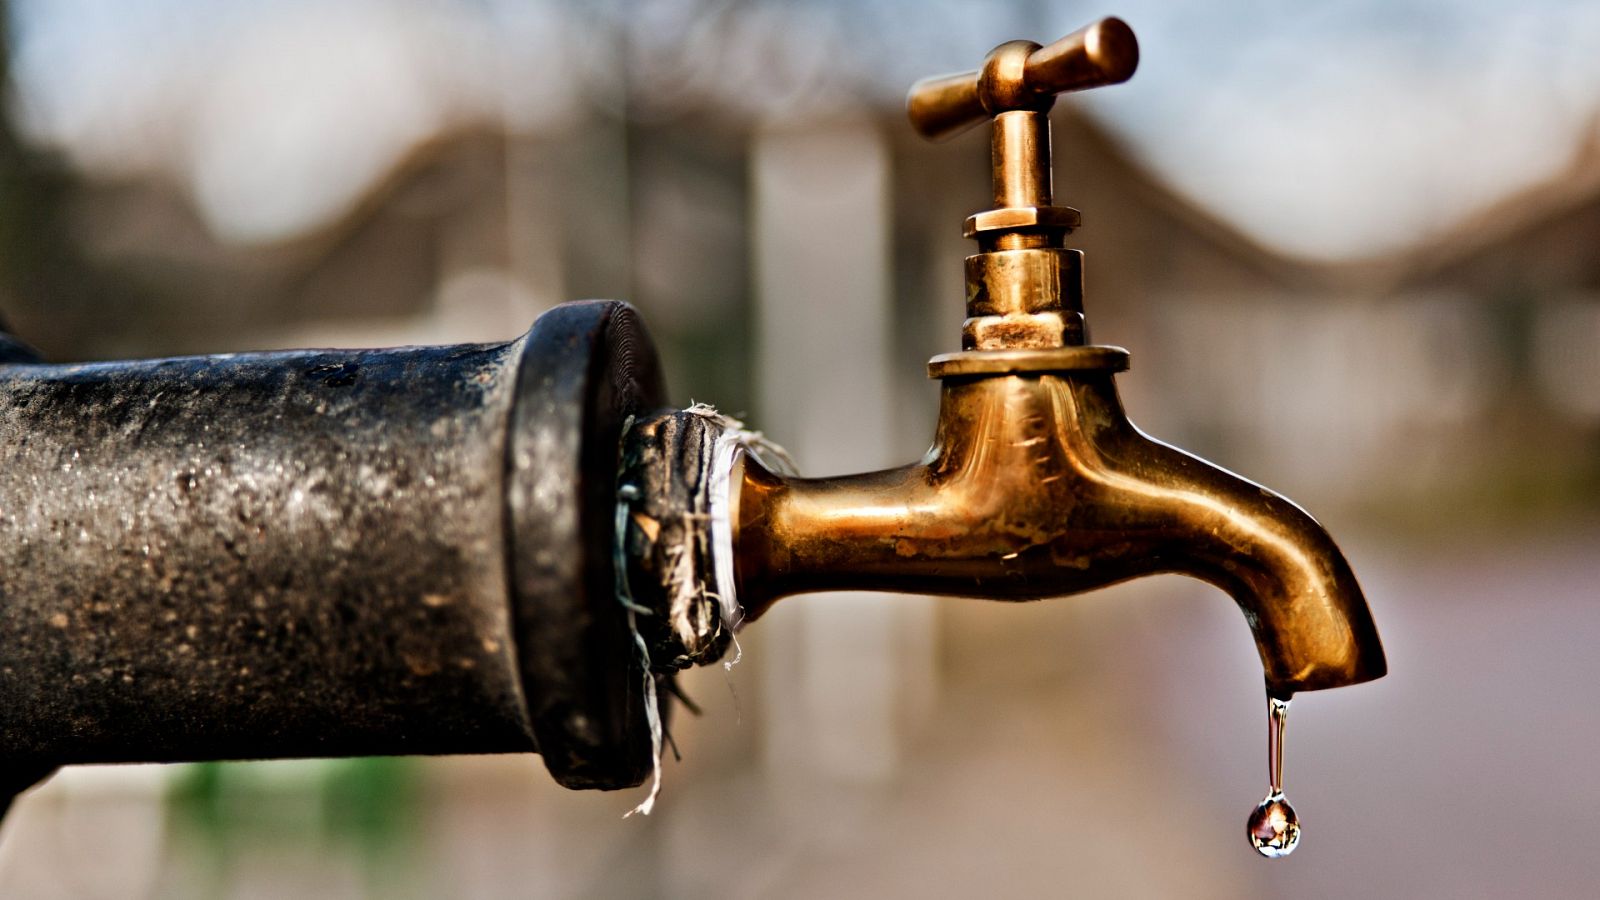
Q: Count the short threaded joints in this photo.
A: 1